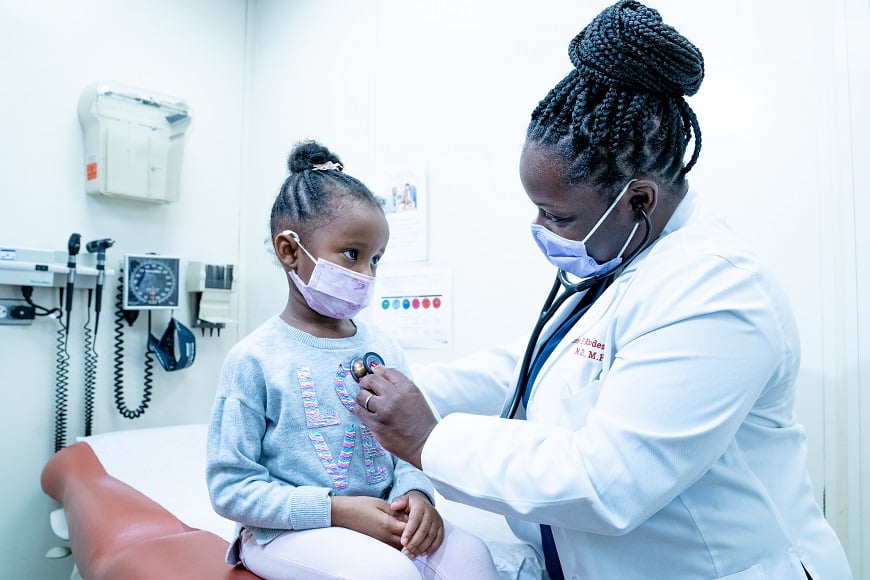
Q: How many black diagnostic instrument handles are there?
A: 2